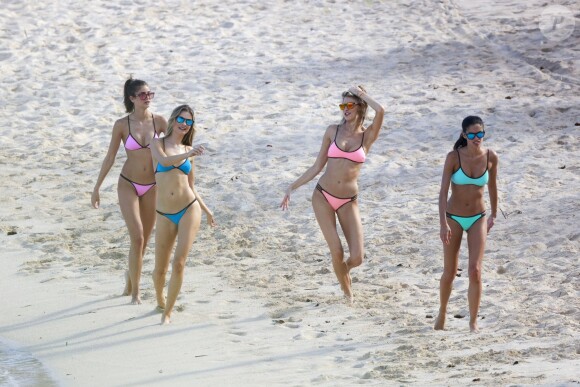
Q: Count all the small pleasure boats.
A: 0